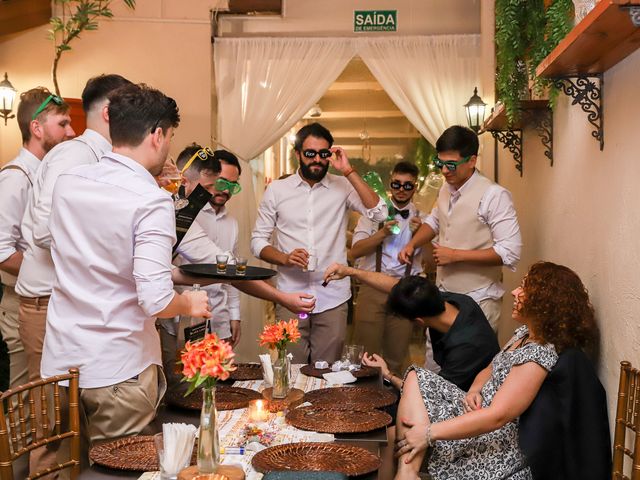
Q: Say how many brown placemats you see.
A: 7